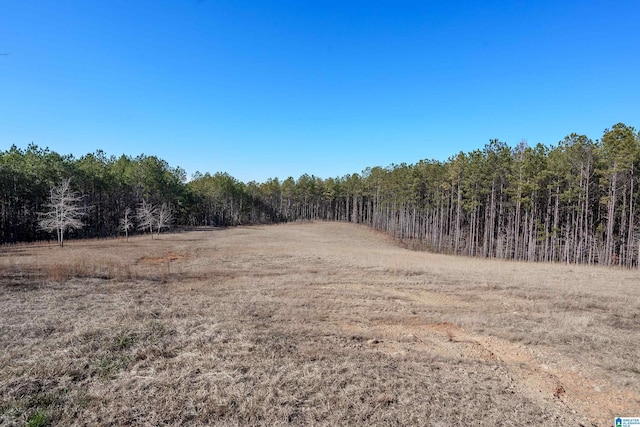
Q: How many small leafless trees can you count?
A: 4